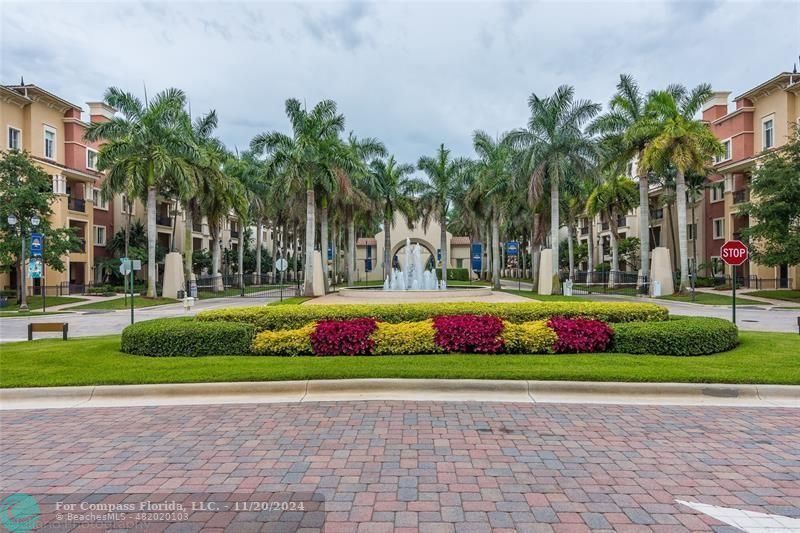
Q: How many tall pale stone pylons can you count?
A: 4